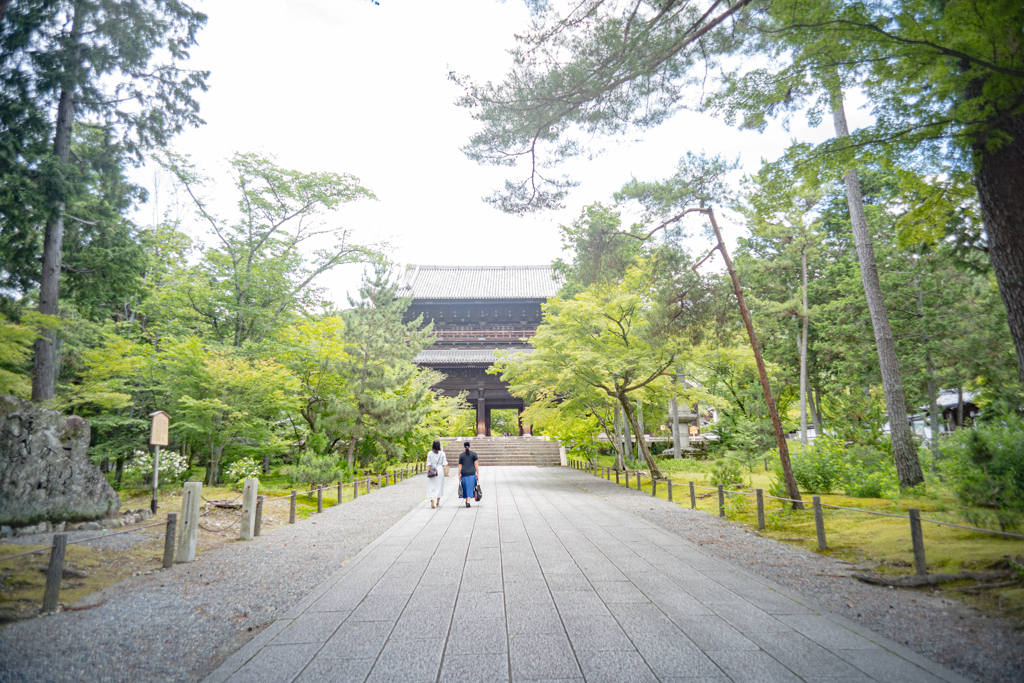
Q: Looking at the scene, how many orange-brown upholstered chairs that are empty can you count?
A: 0